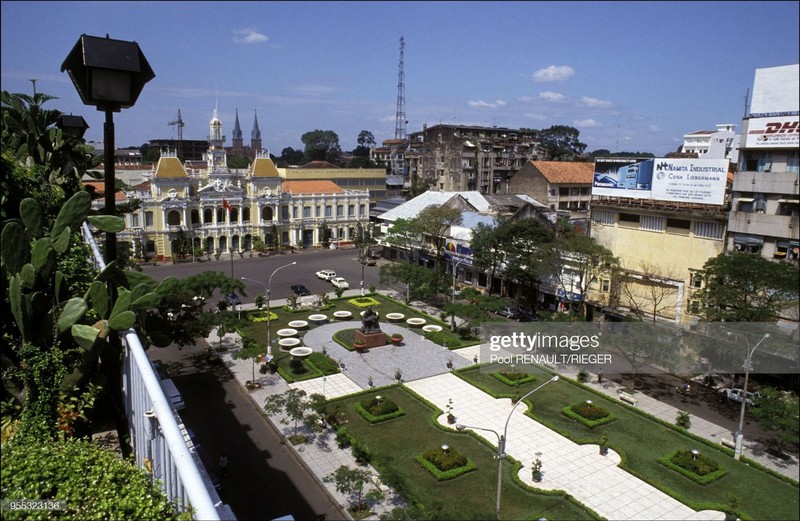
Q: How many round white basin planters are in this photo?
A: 10